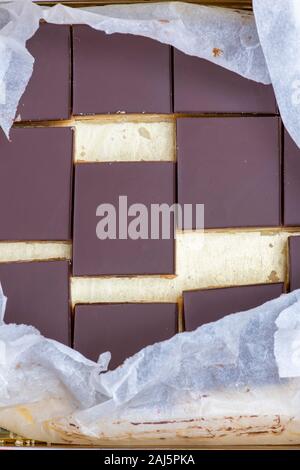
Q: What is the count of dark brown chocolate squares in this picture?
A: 11